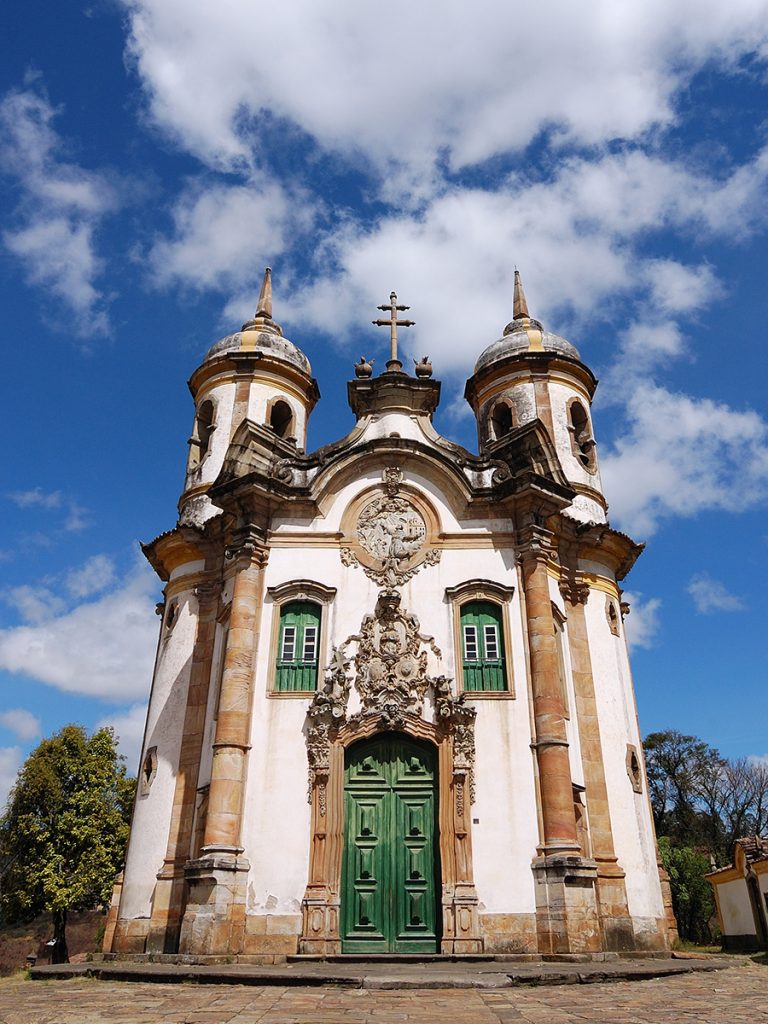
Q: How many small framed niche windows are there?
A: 4